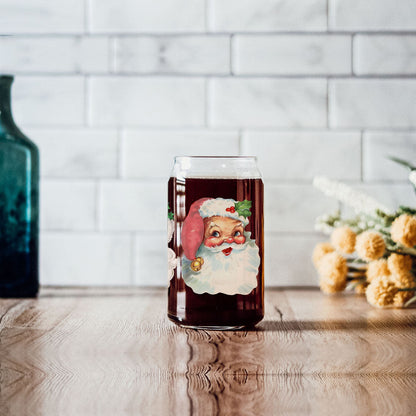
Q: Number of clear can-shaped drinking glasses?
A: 1